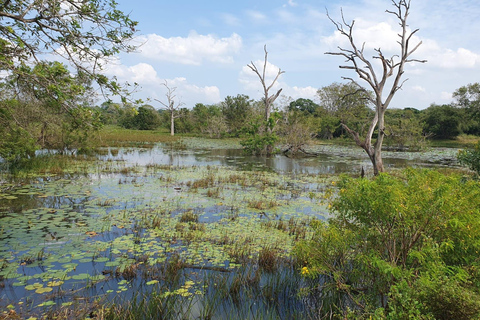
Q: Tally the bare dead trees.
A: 3